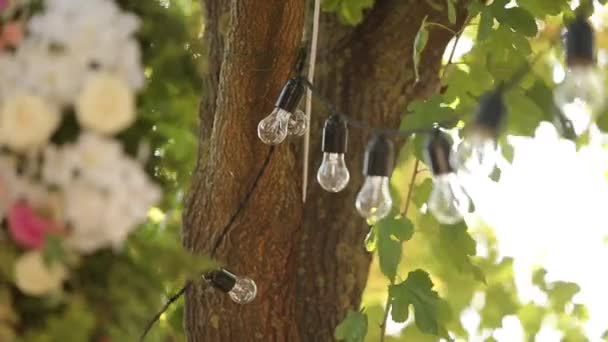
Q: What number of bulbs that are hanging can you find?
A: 8